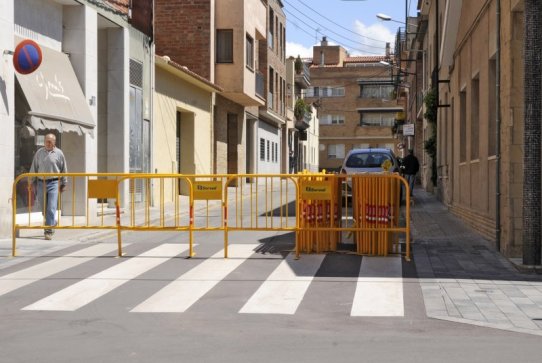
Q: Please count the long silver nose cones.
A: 0